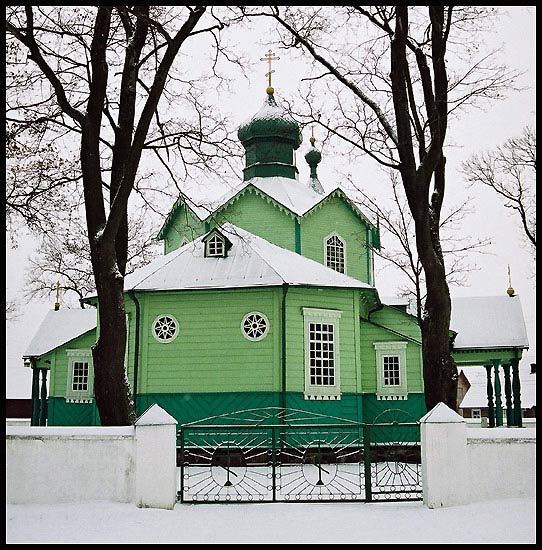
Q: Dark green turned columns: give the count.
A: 6